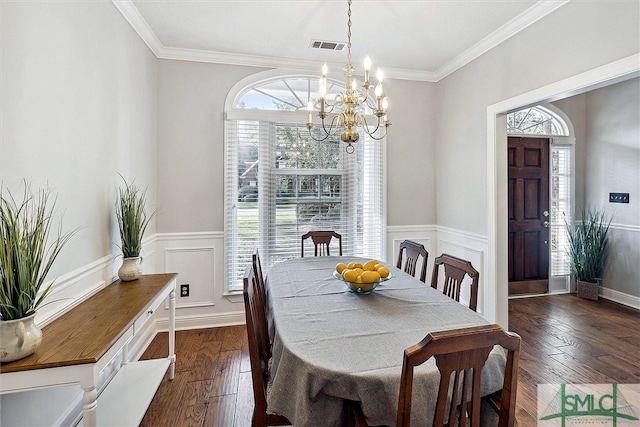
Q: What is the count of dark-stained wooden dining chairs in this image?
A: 6